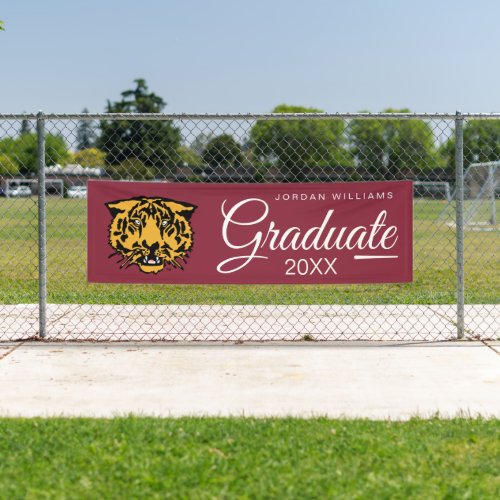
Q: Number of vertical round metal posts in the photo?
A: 2